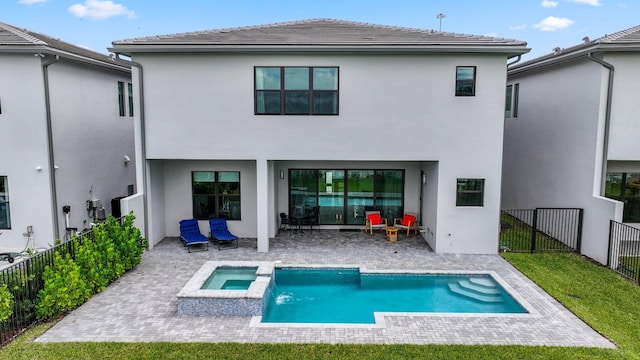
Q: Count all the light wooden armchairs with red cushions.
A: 2